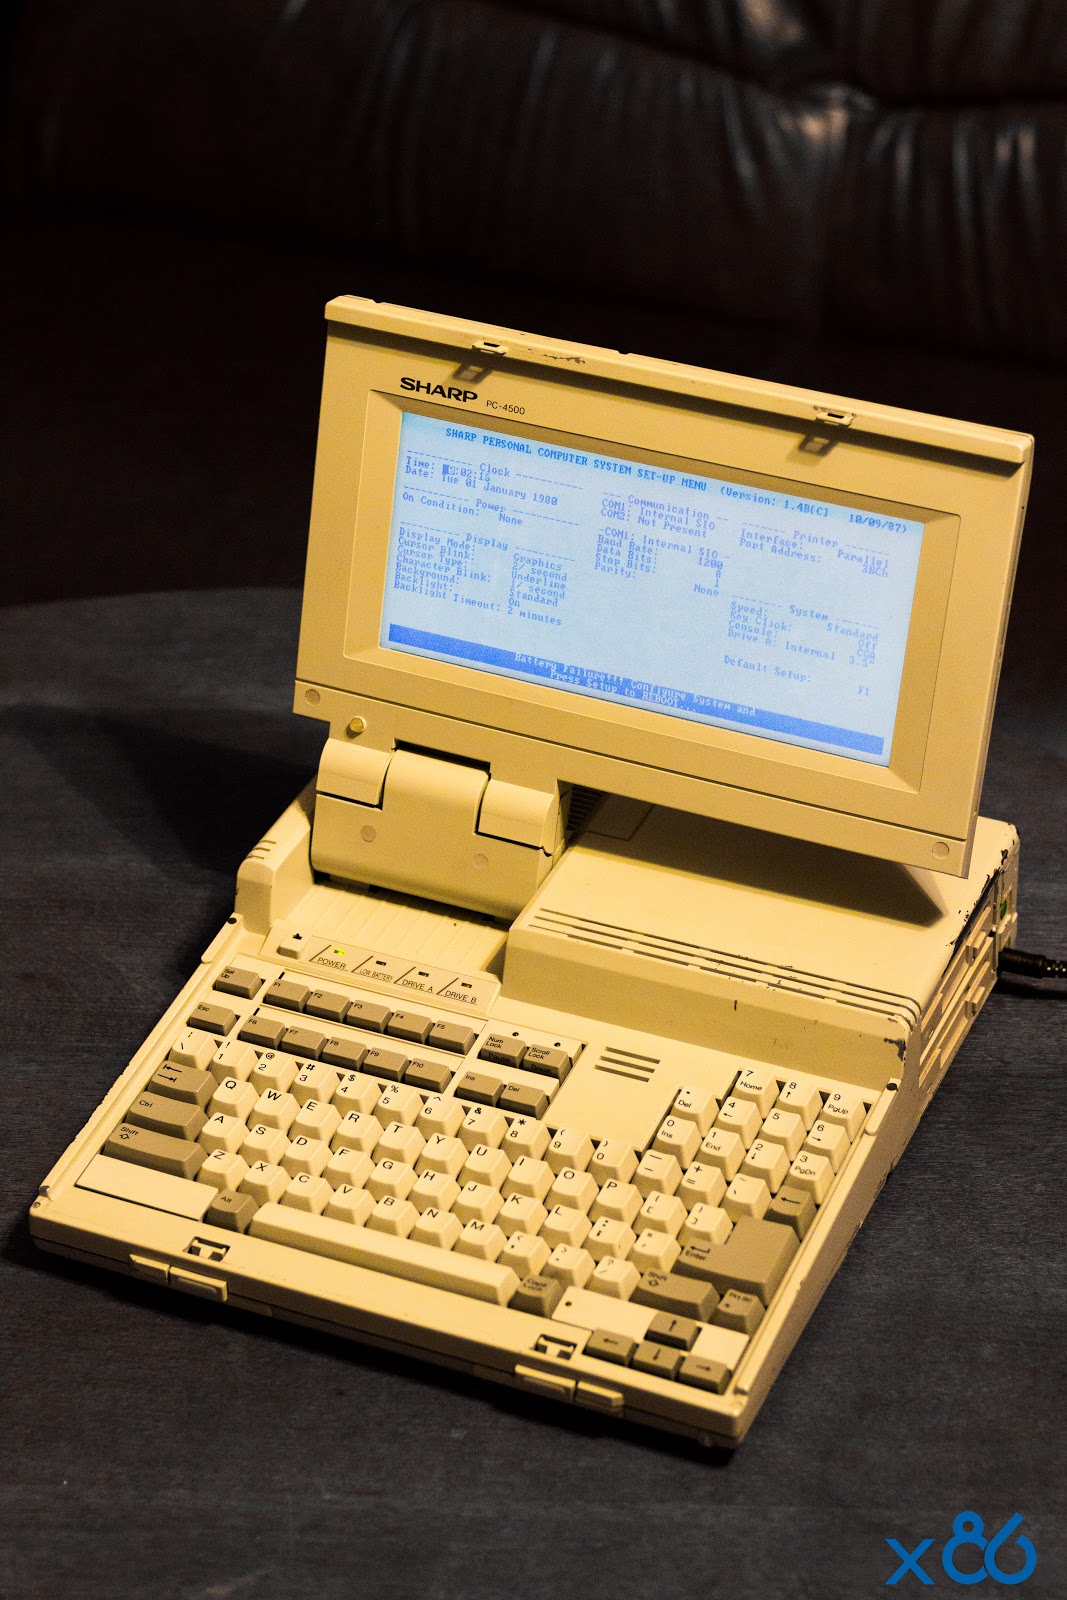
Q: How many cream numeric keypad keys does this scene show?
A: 11